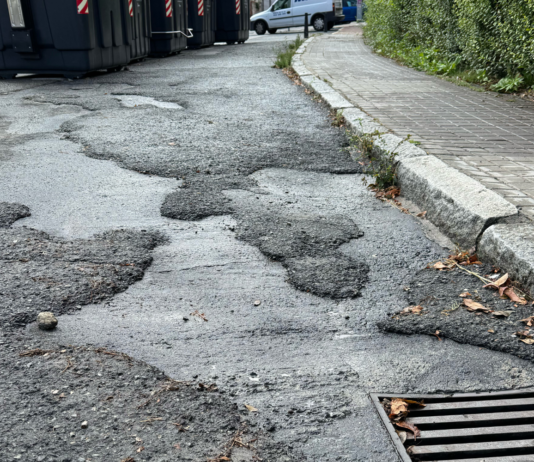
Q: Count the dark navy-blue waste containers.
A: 5